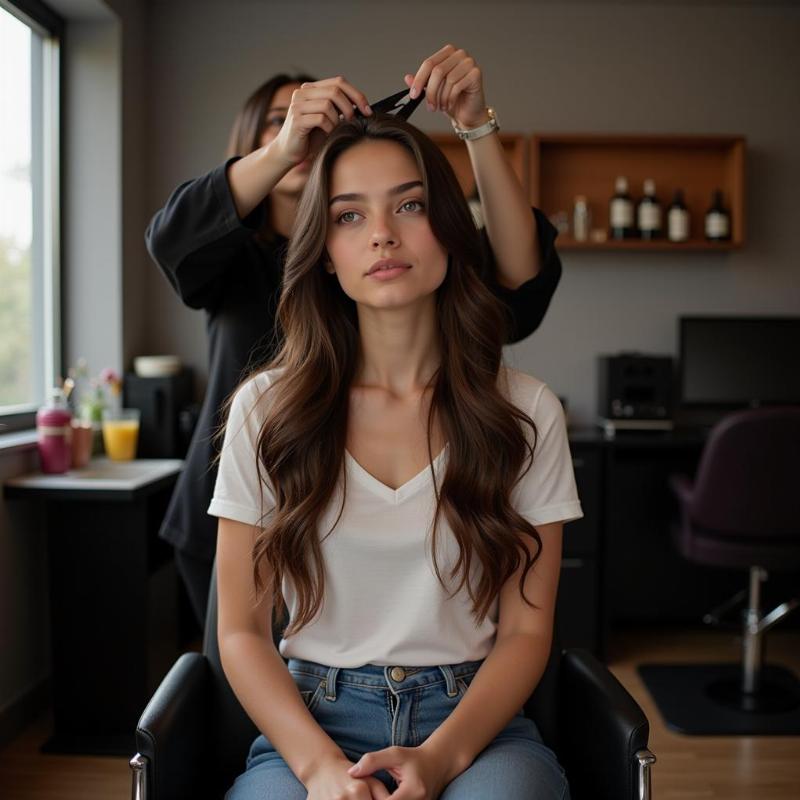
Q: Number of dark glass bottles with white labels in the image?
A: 4